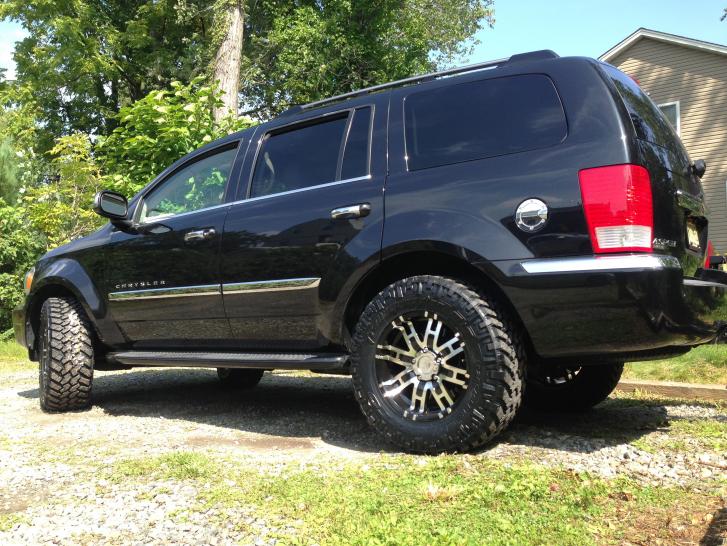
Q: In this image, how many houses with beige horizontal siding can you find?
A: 1